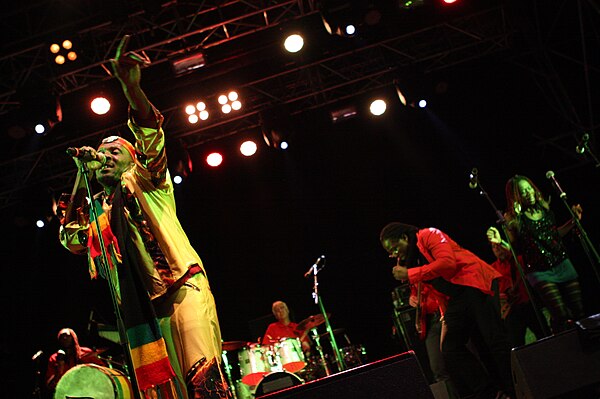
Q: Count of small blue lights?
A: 6